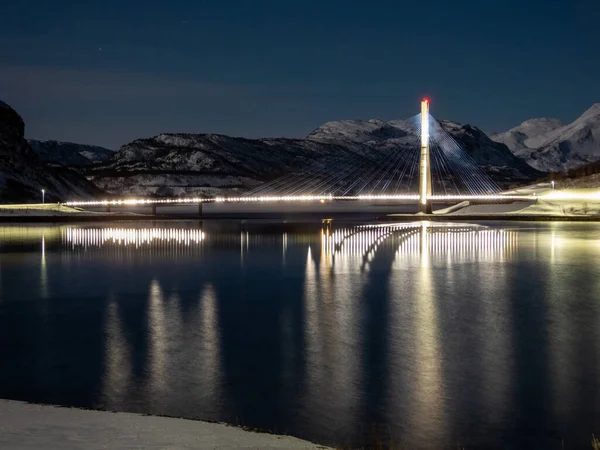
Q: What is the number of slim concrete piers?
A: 3